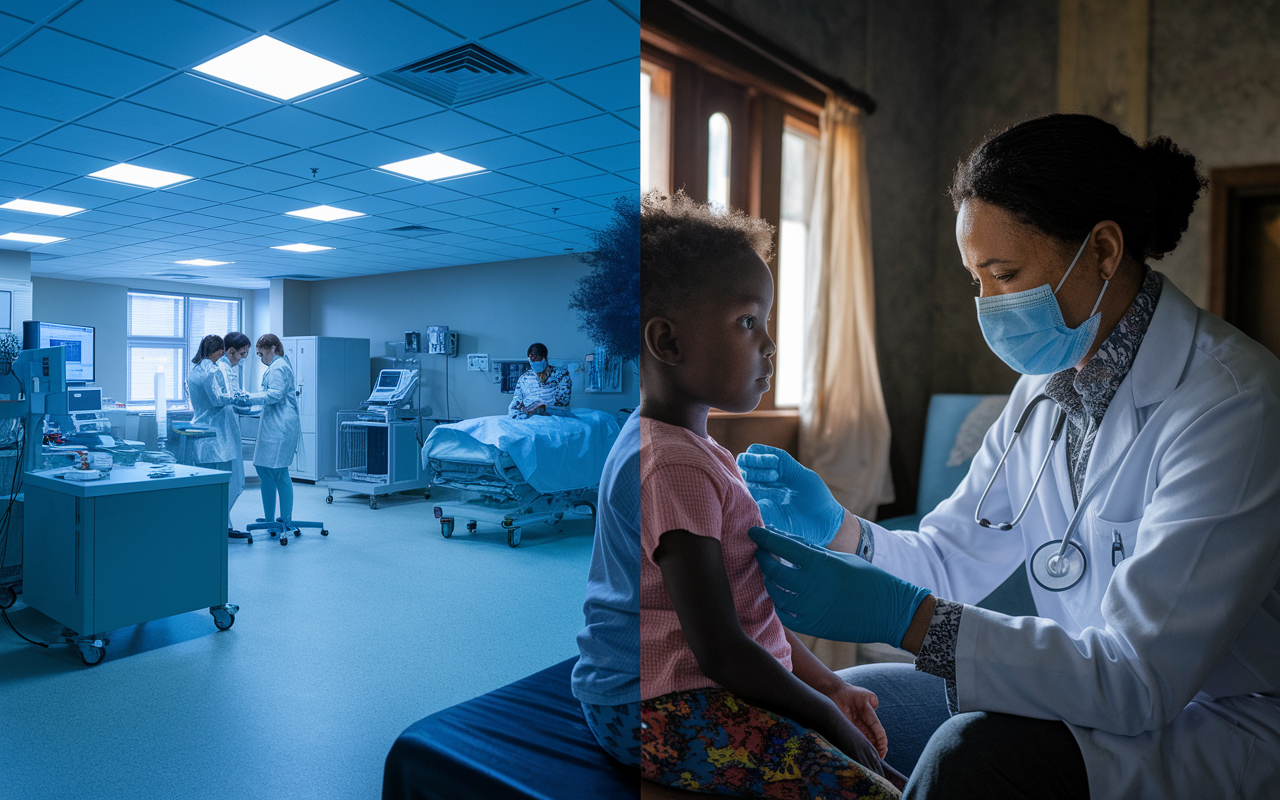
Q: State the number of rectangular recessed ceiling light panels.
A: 8